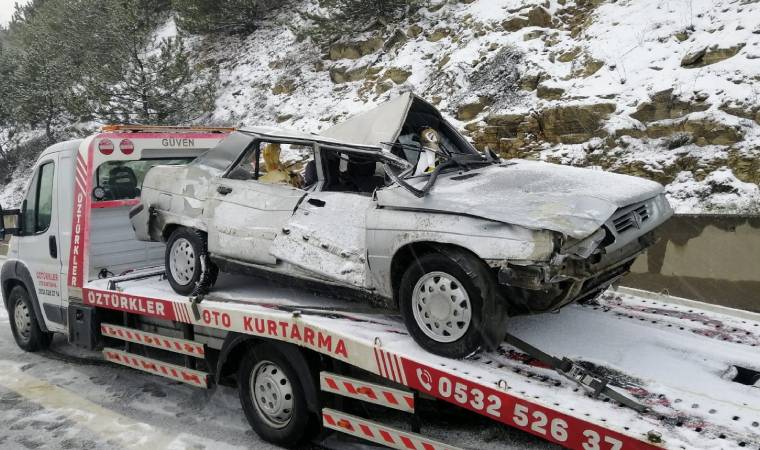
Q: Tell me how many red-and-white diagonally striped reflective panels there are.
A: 4